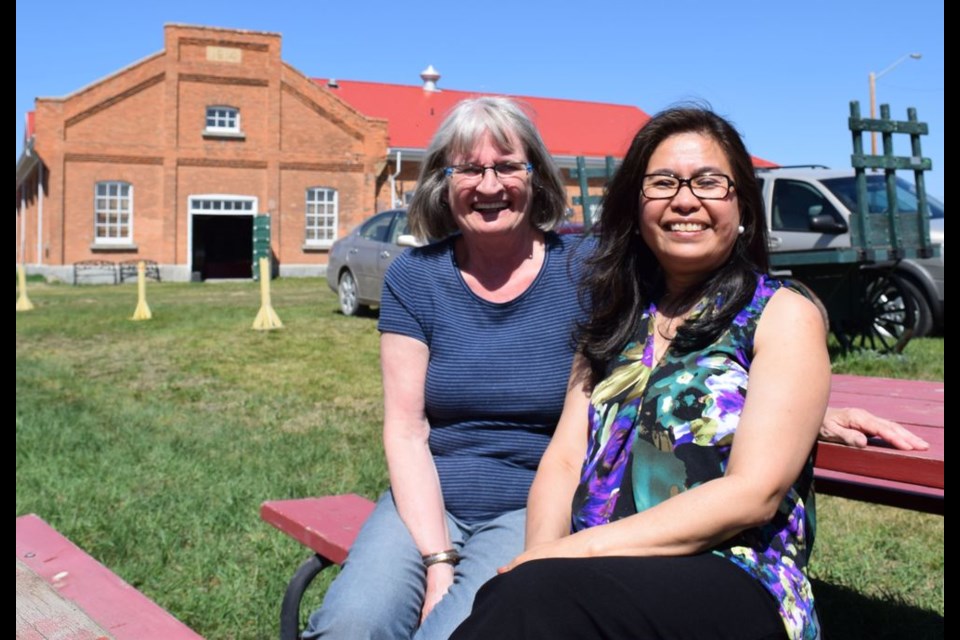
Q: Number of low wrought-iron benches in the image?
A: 2